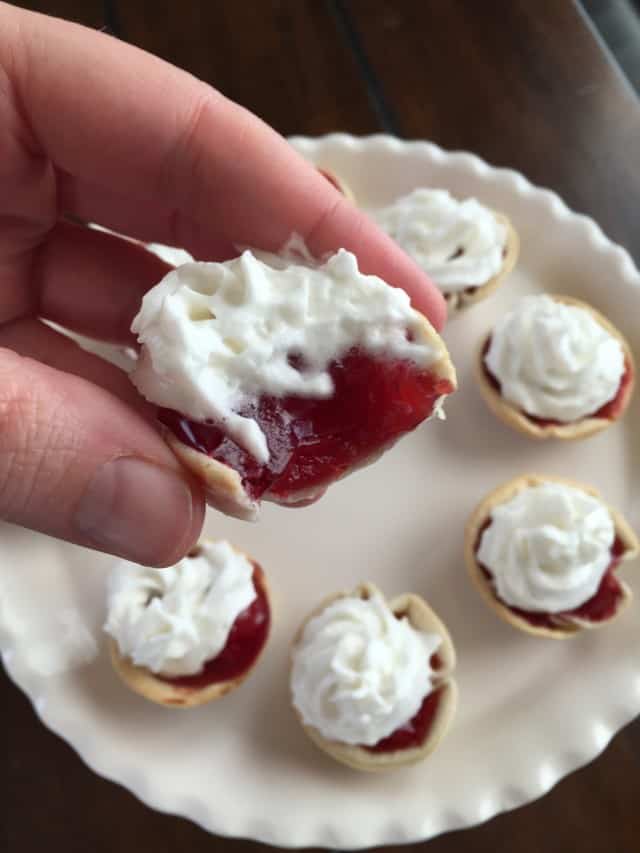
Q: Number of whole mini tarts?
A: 5